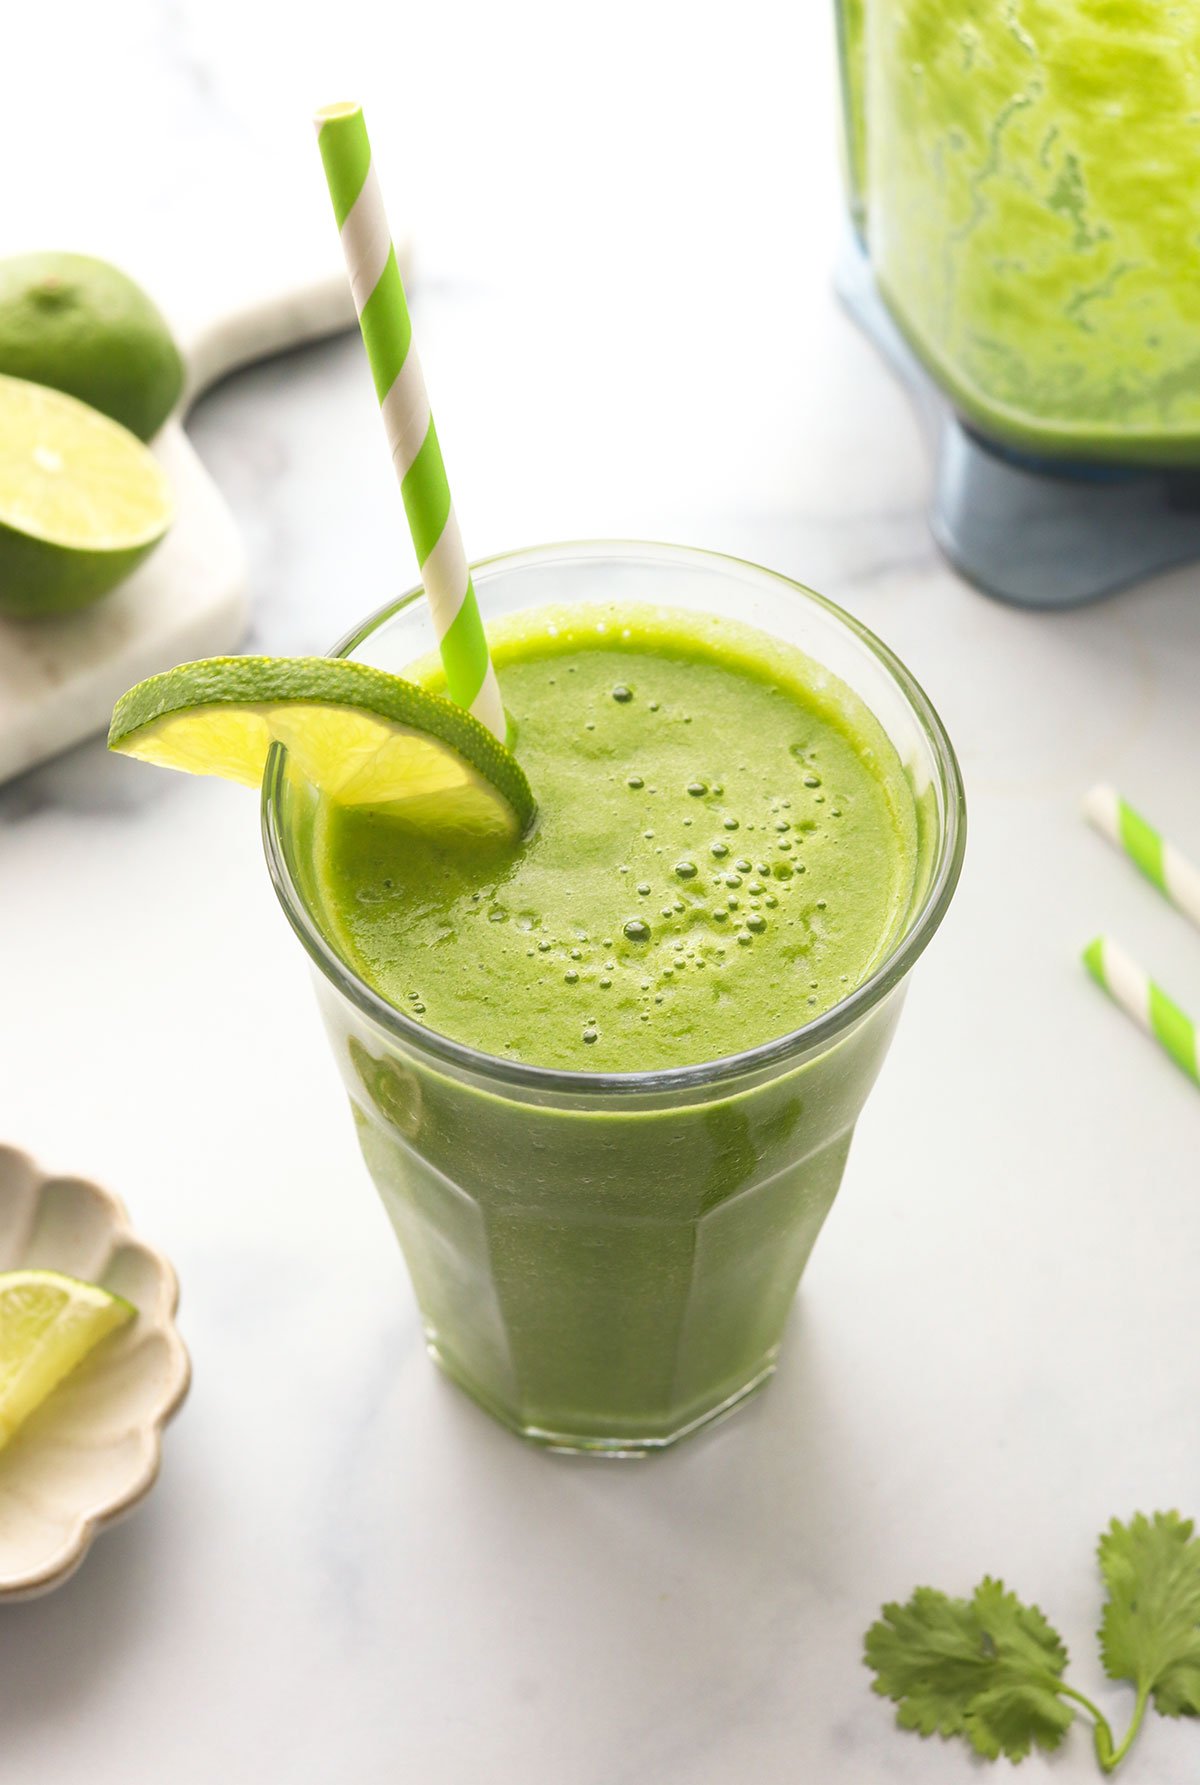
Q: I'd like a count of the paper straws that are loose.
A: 2